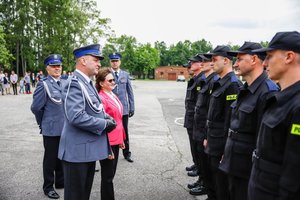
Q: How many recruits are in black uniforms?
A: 6